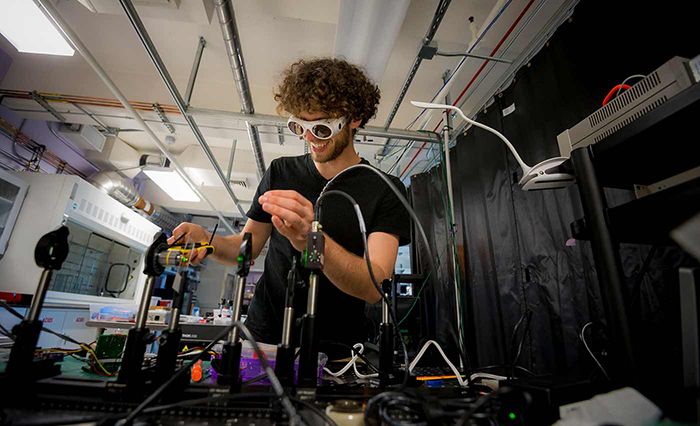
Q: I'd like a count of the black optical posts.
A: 7